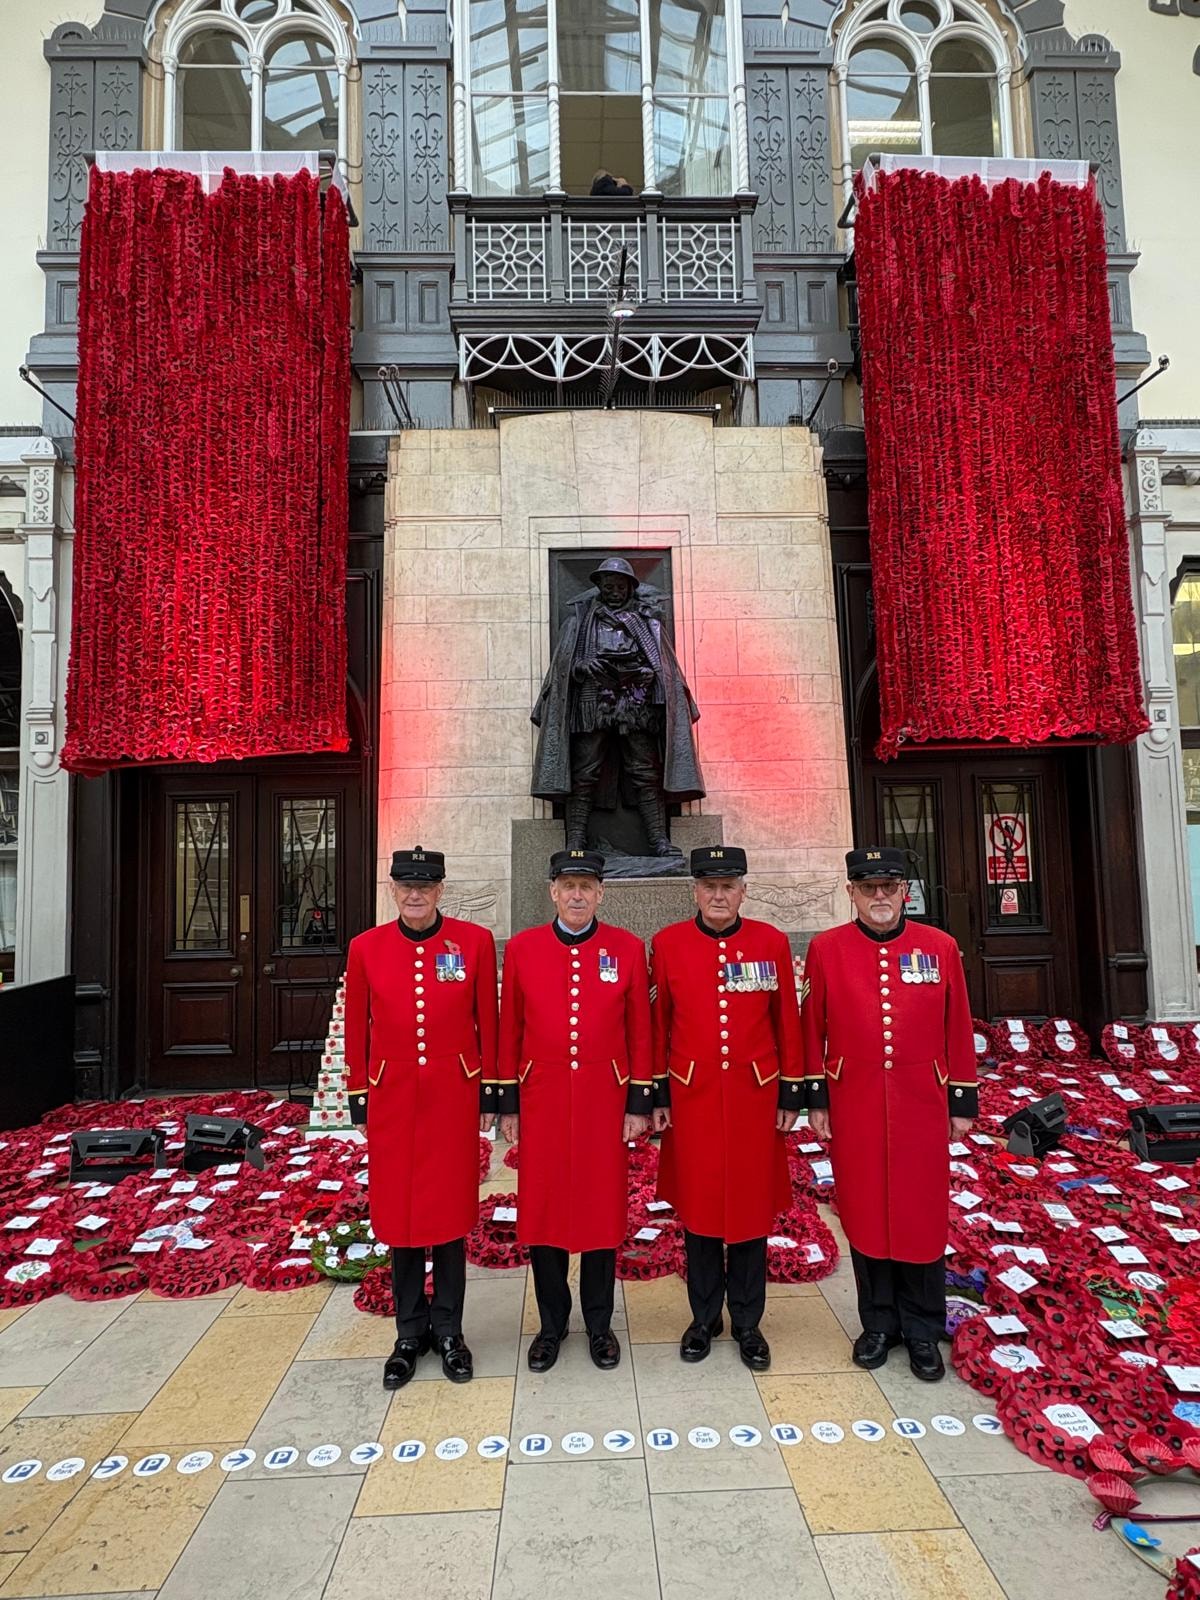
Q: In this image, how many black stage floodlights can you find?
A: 4